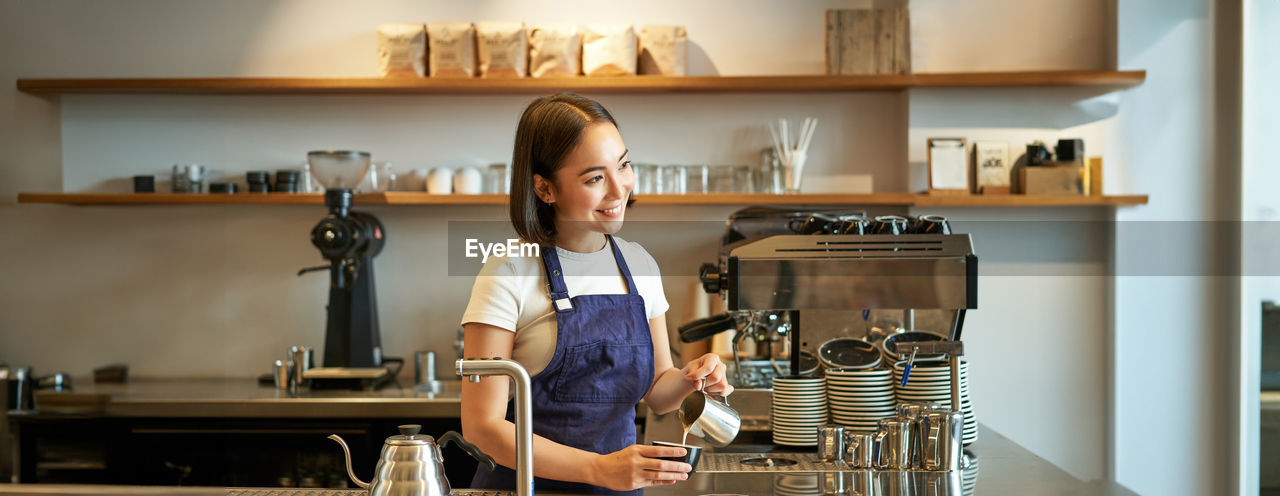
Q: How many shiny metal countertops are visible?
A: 2